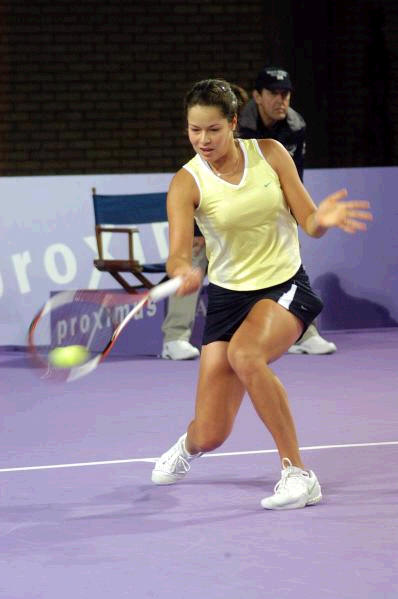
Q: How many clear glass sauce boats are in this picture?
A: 0